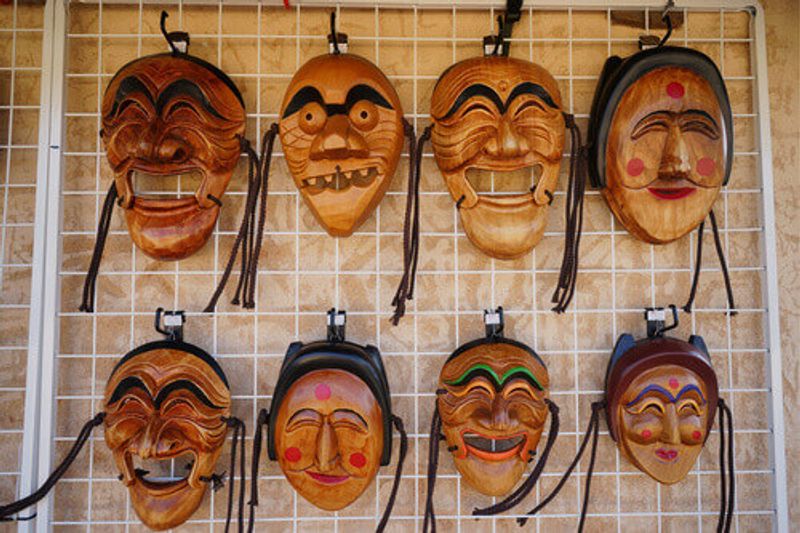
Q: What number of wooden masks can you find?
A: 8